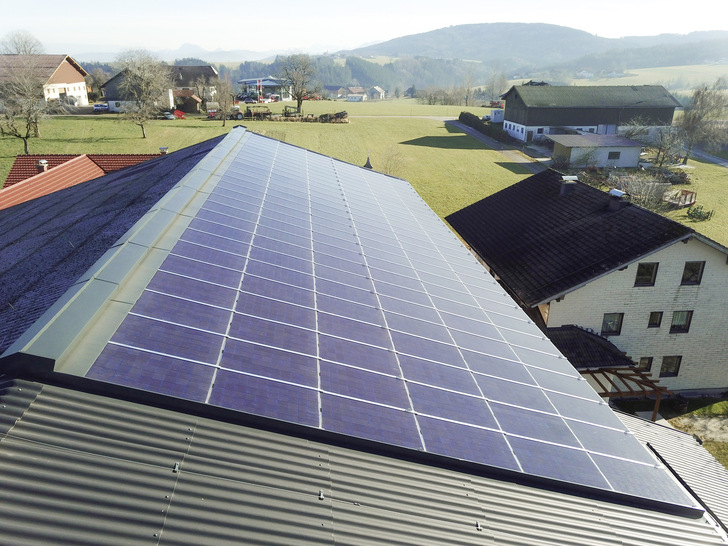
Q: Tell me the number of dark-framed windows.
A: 7